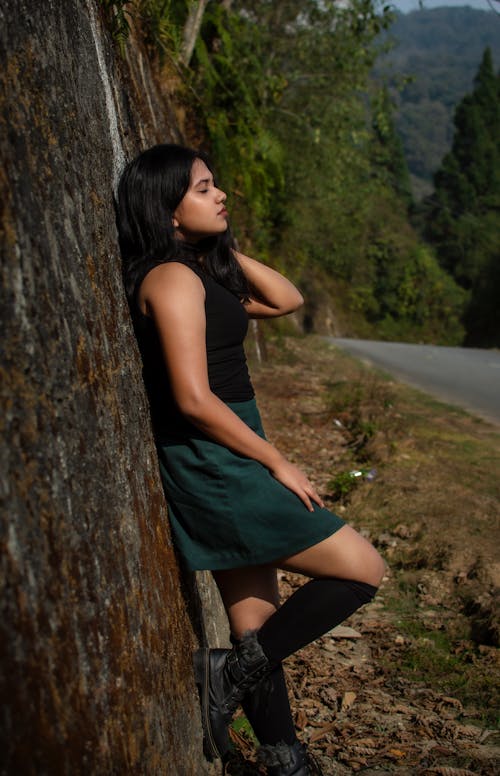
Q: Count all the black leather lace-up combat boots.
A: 2